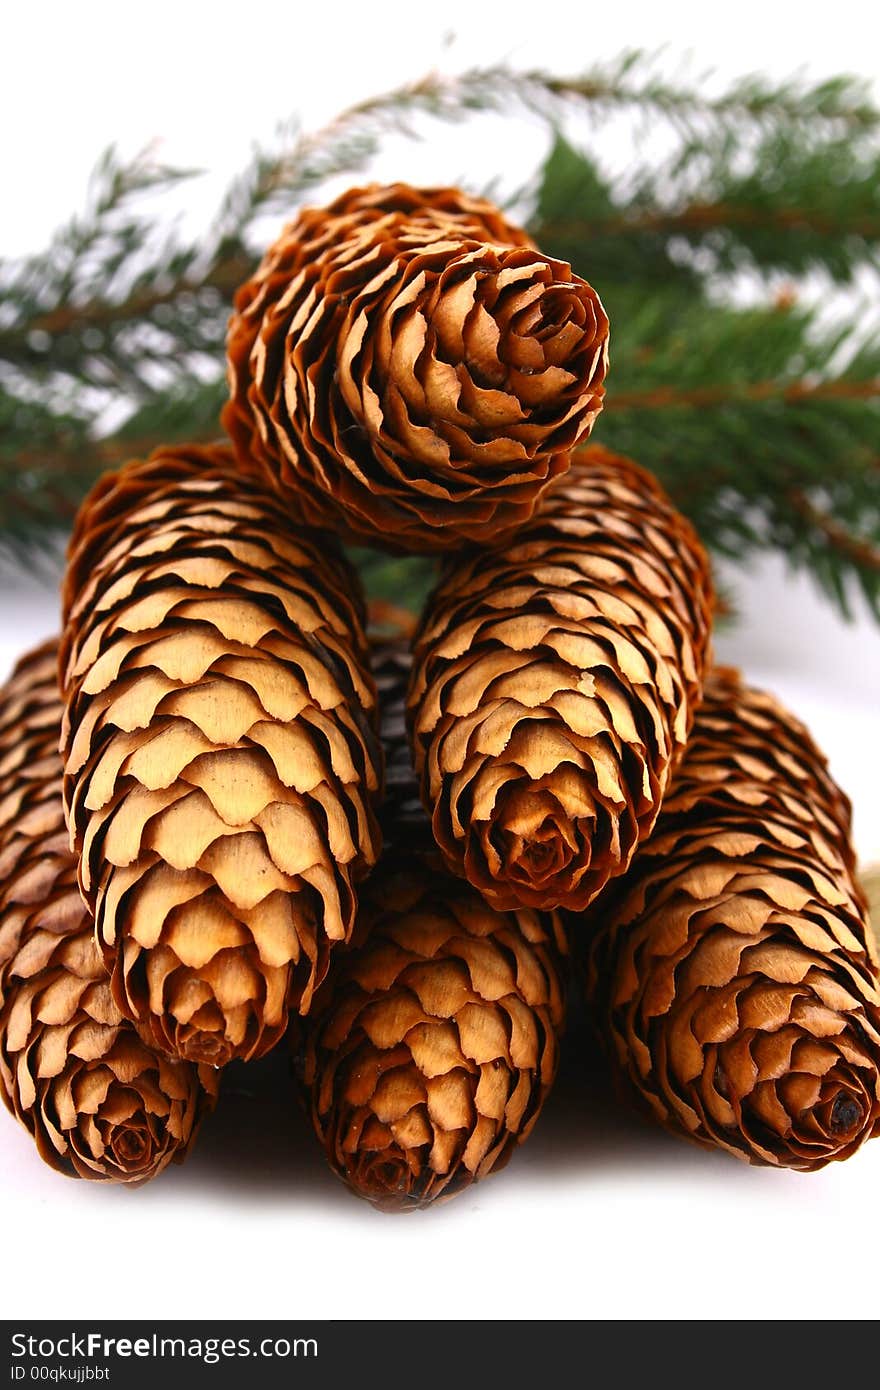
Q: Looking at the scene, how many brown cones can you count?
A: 6